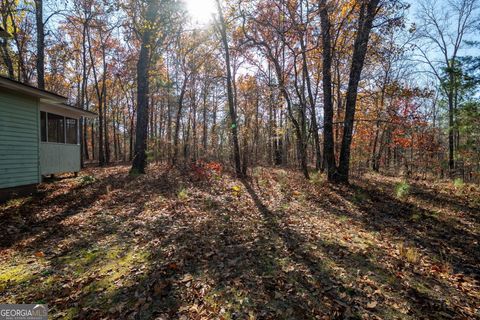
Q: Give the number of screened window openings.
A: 3